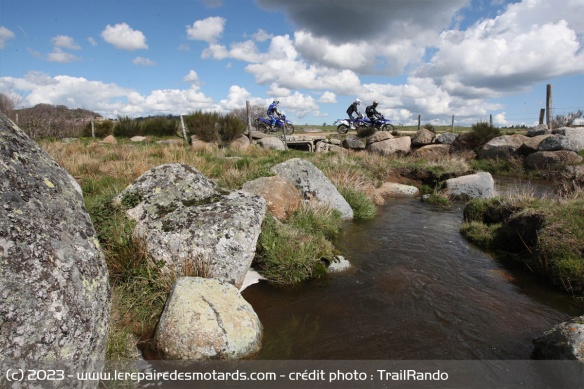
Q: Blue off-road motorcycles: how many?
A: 3